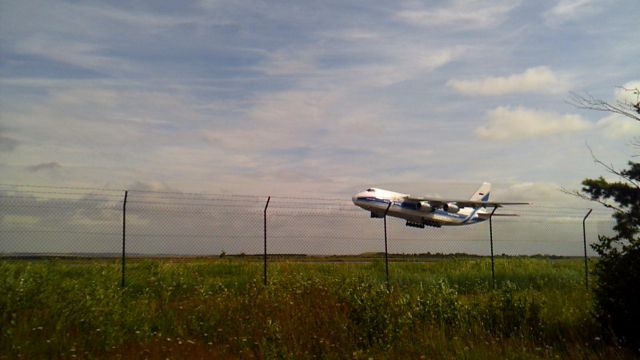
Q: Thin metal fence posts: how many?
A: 5